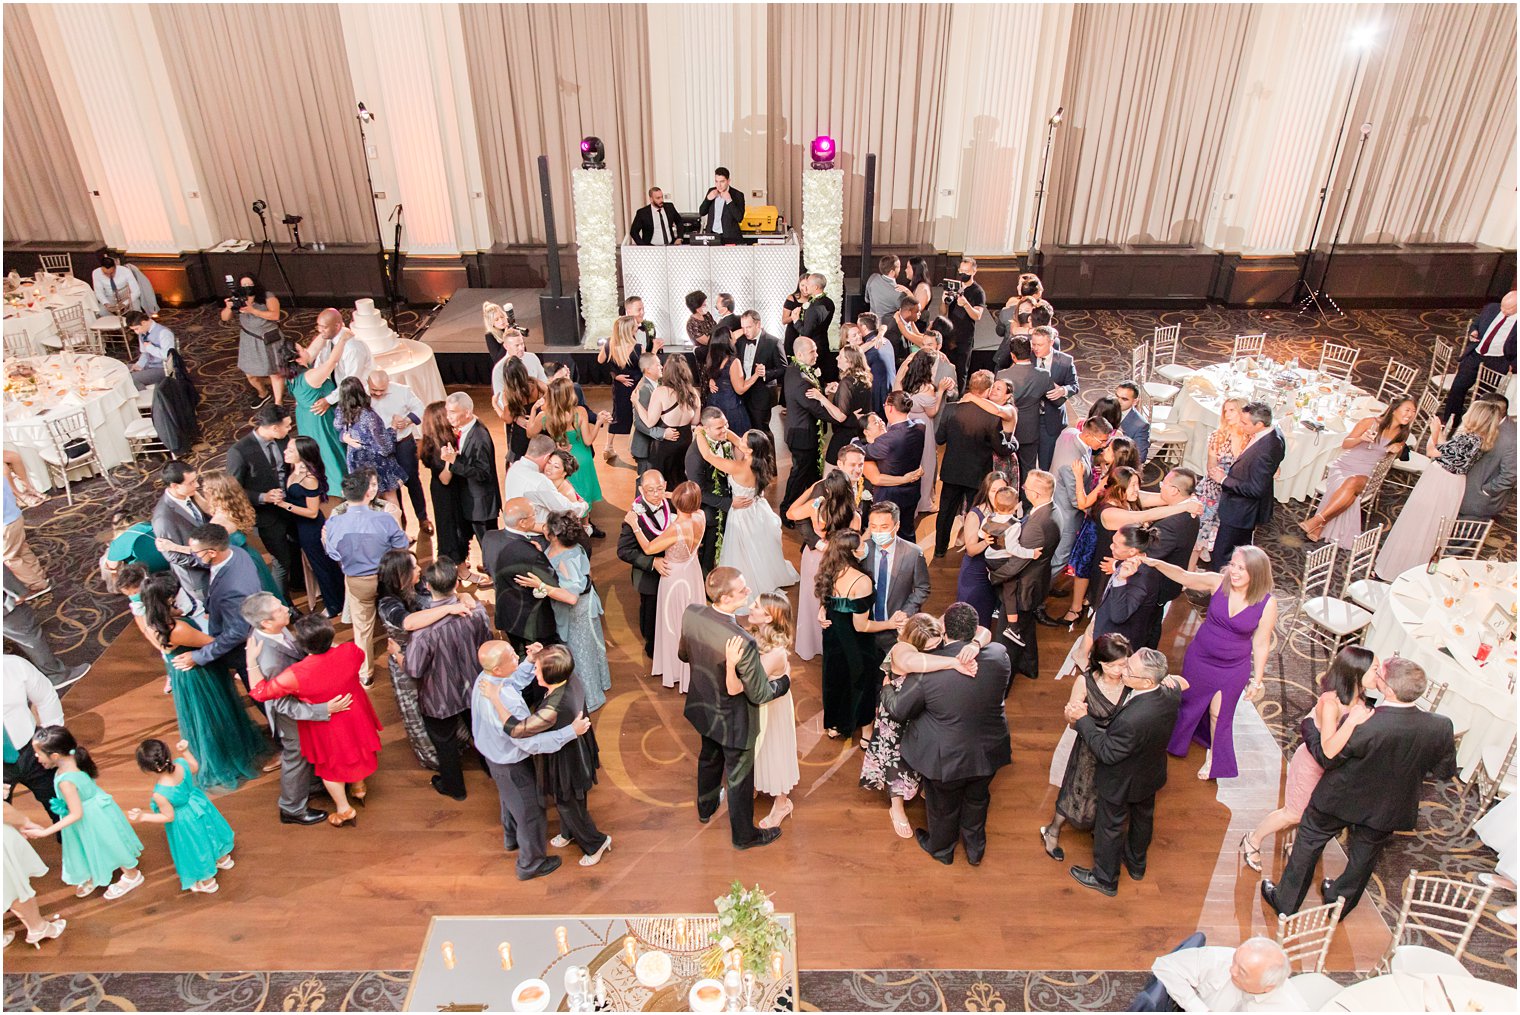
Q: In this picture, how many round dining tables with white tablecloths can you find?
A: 5